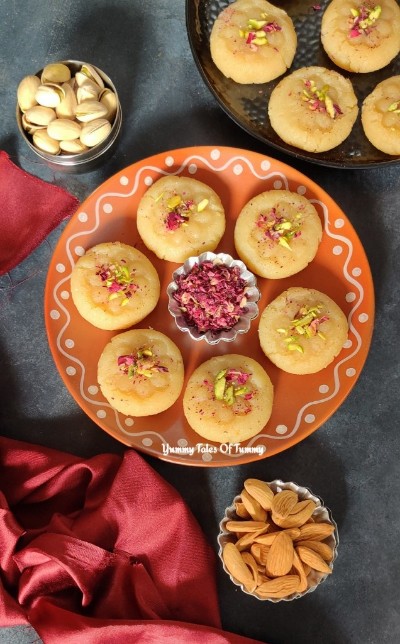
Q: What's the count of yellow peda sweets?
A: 10